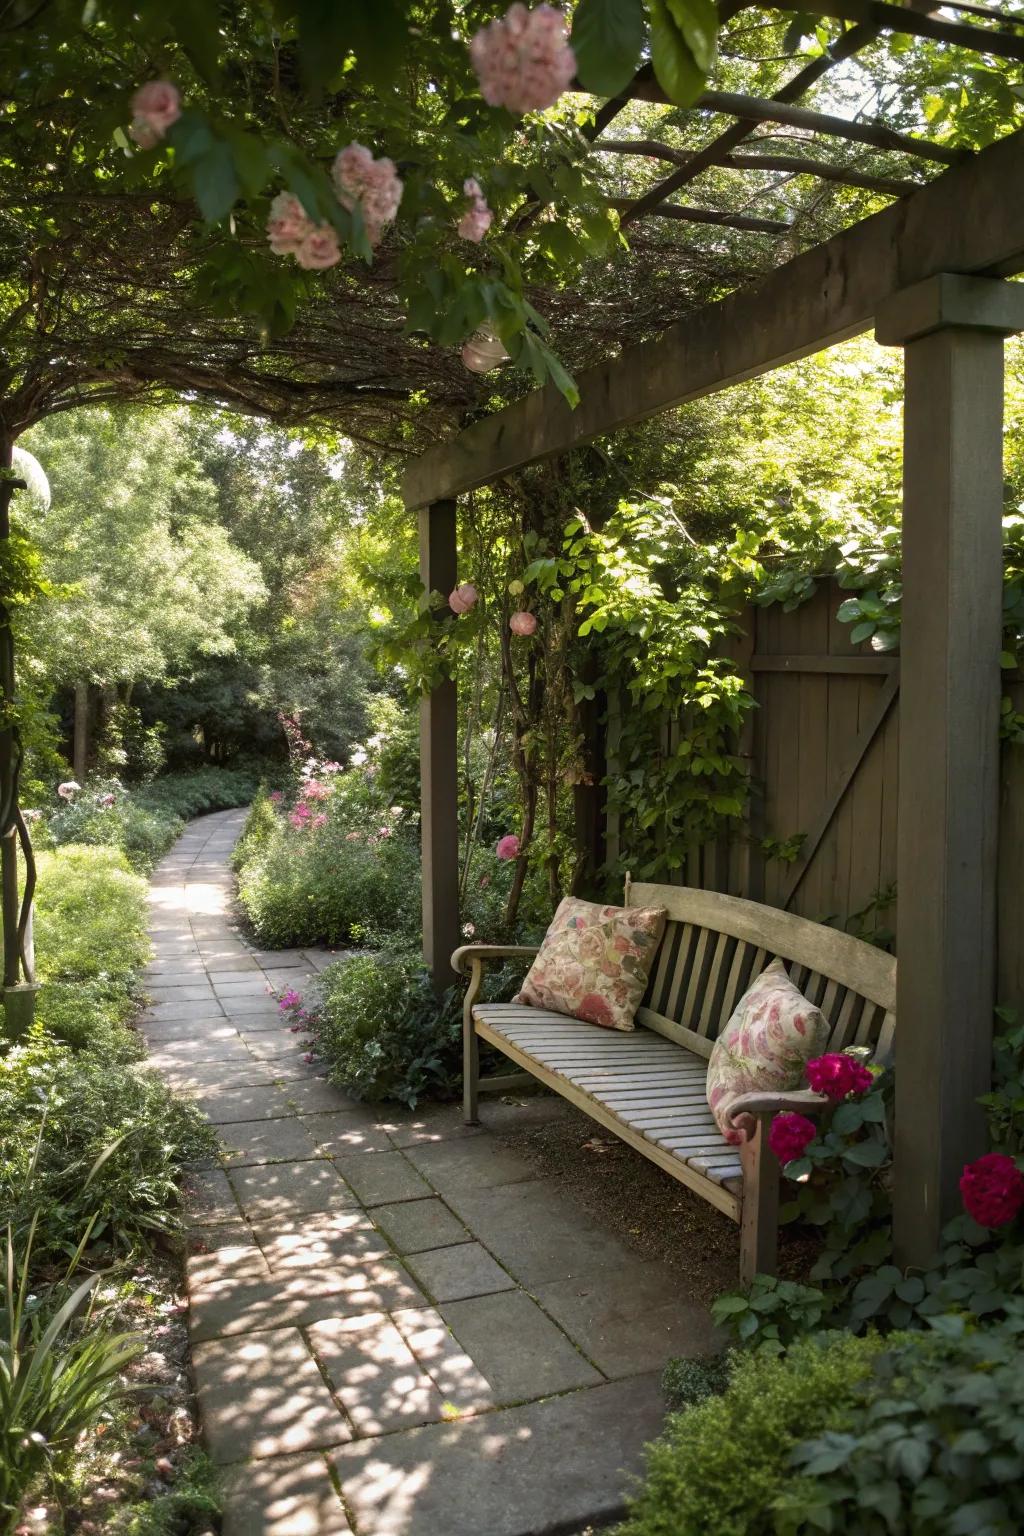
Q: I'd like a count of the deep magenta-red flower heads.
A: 3